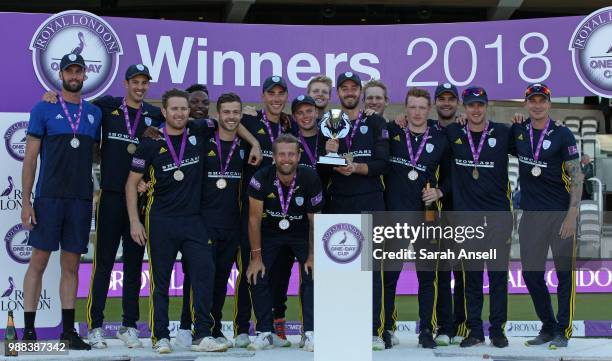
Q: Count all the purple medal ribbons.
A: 11